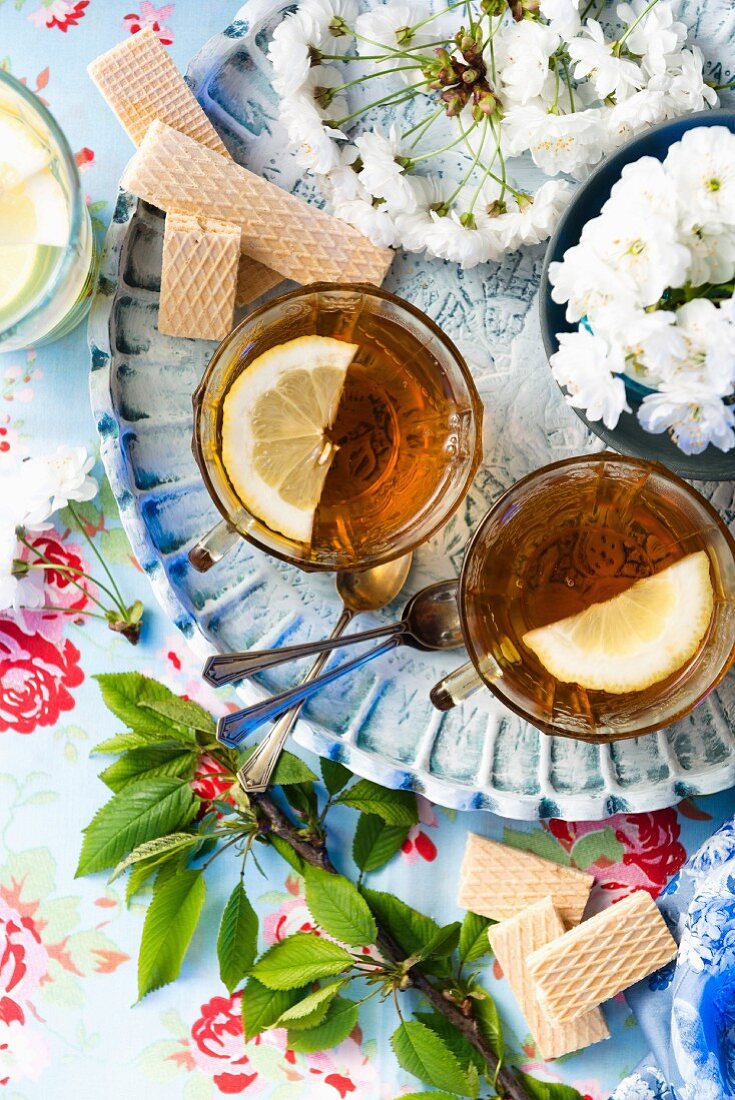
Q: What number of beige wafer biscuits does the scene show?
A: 6